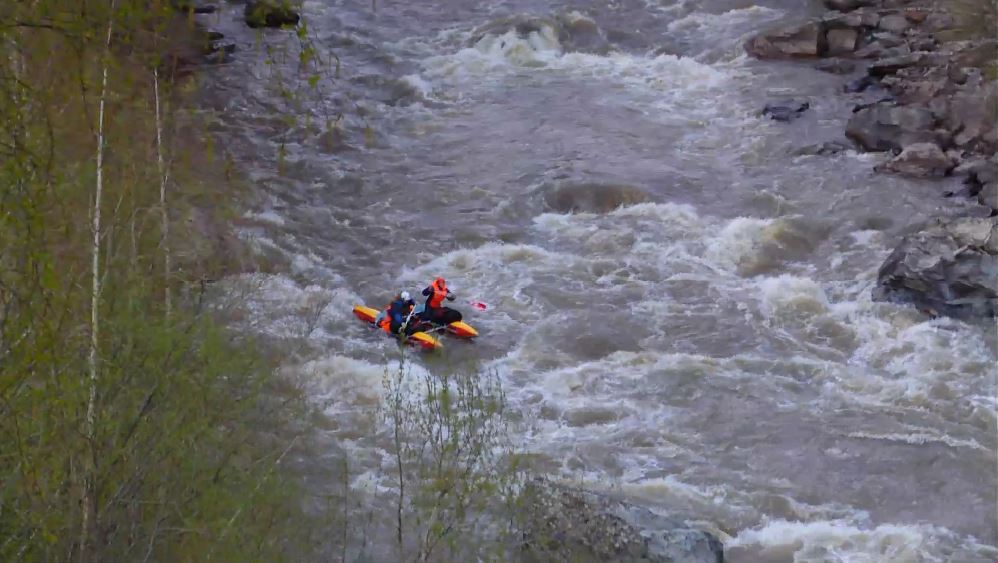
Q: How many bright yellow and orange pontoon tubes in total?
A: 2